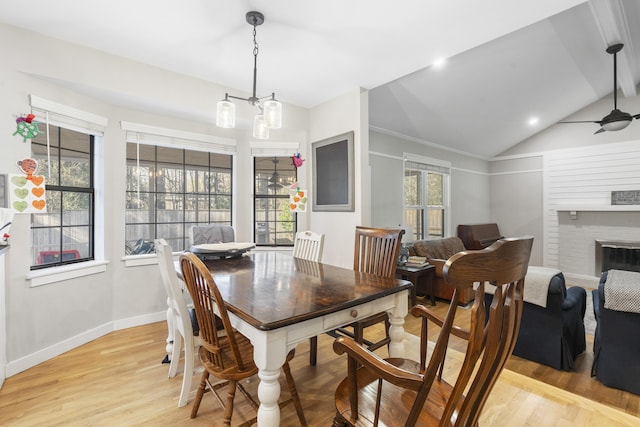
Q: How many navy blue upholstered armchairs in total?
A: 2